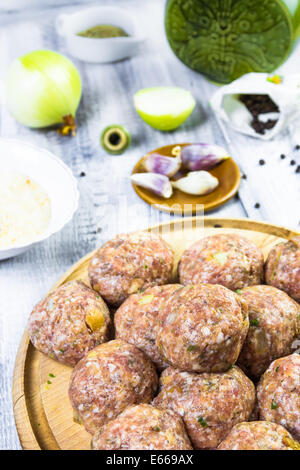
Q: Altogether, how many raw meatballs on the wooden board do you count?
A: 12